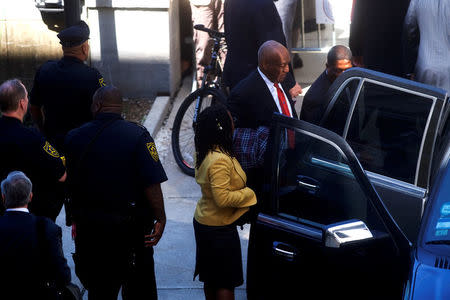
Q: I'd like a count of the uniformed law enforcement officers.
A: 3